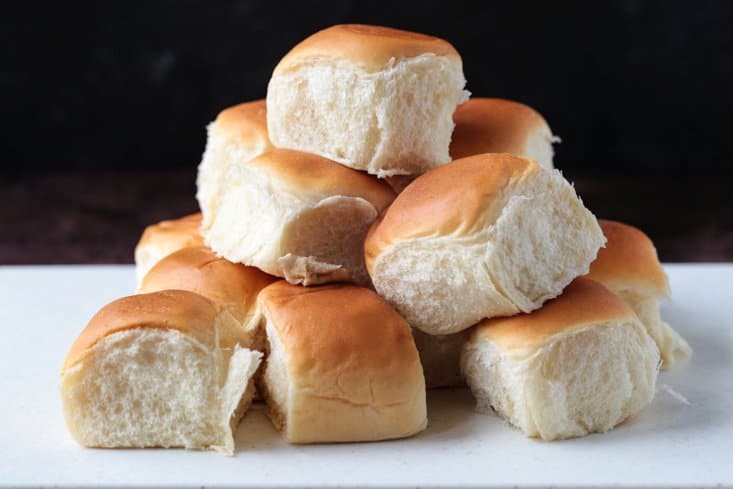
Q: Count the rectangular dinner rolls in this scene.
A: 12